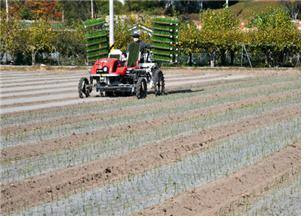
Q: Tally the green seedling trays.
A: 13